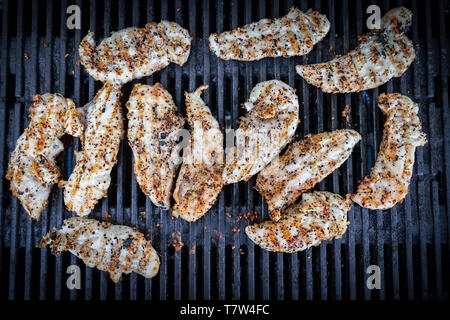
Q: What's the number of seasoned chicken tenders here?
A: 12